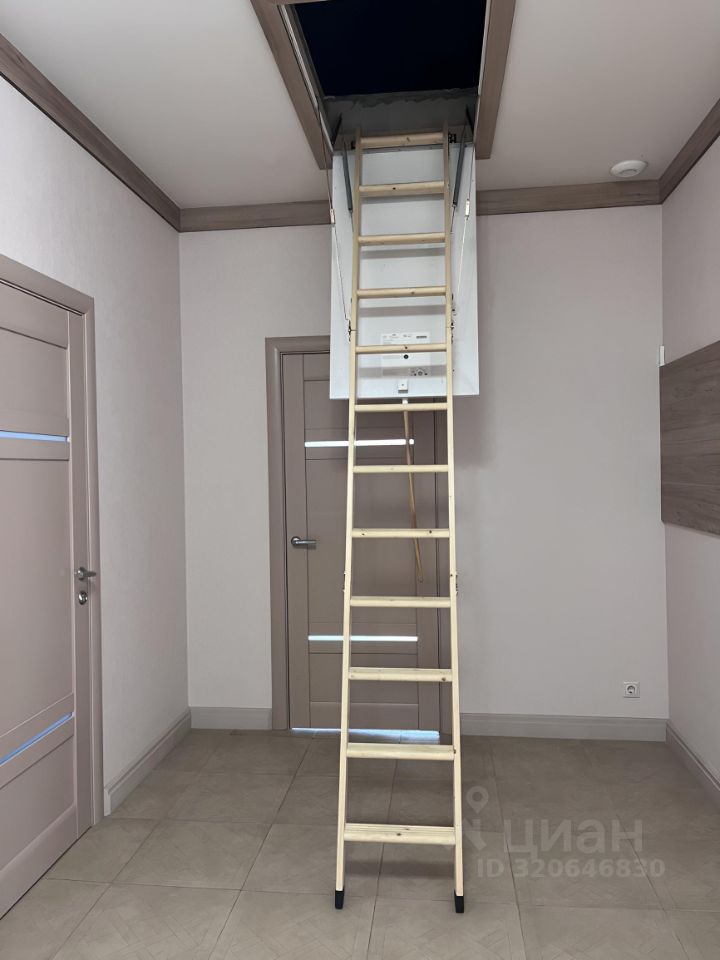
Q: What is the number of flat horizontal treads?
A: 12